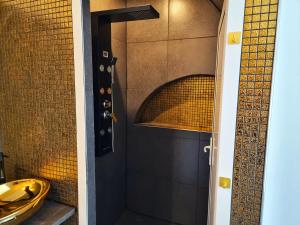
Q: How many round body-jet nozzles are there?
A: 6